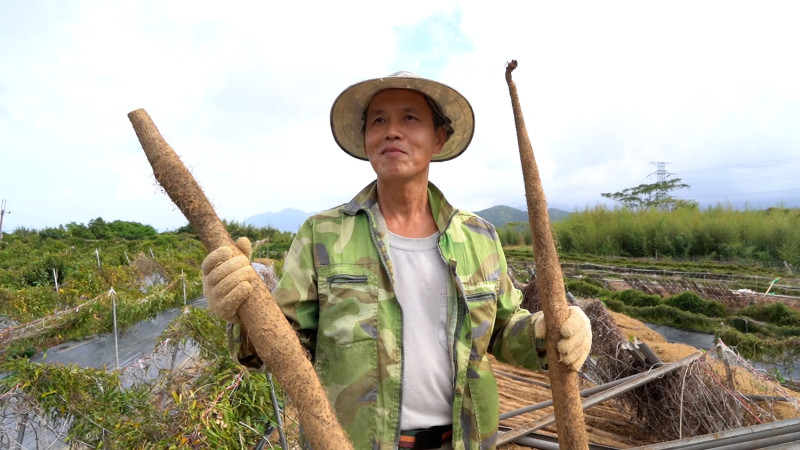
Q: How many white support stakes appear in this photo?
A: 6